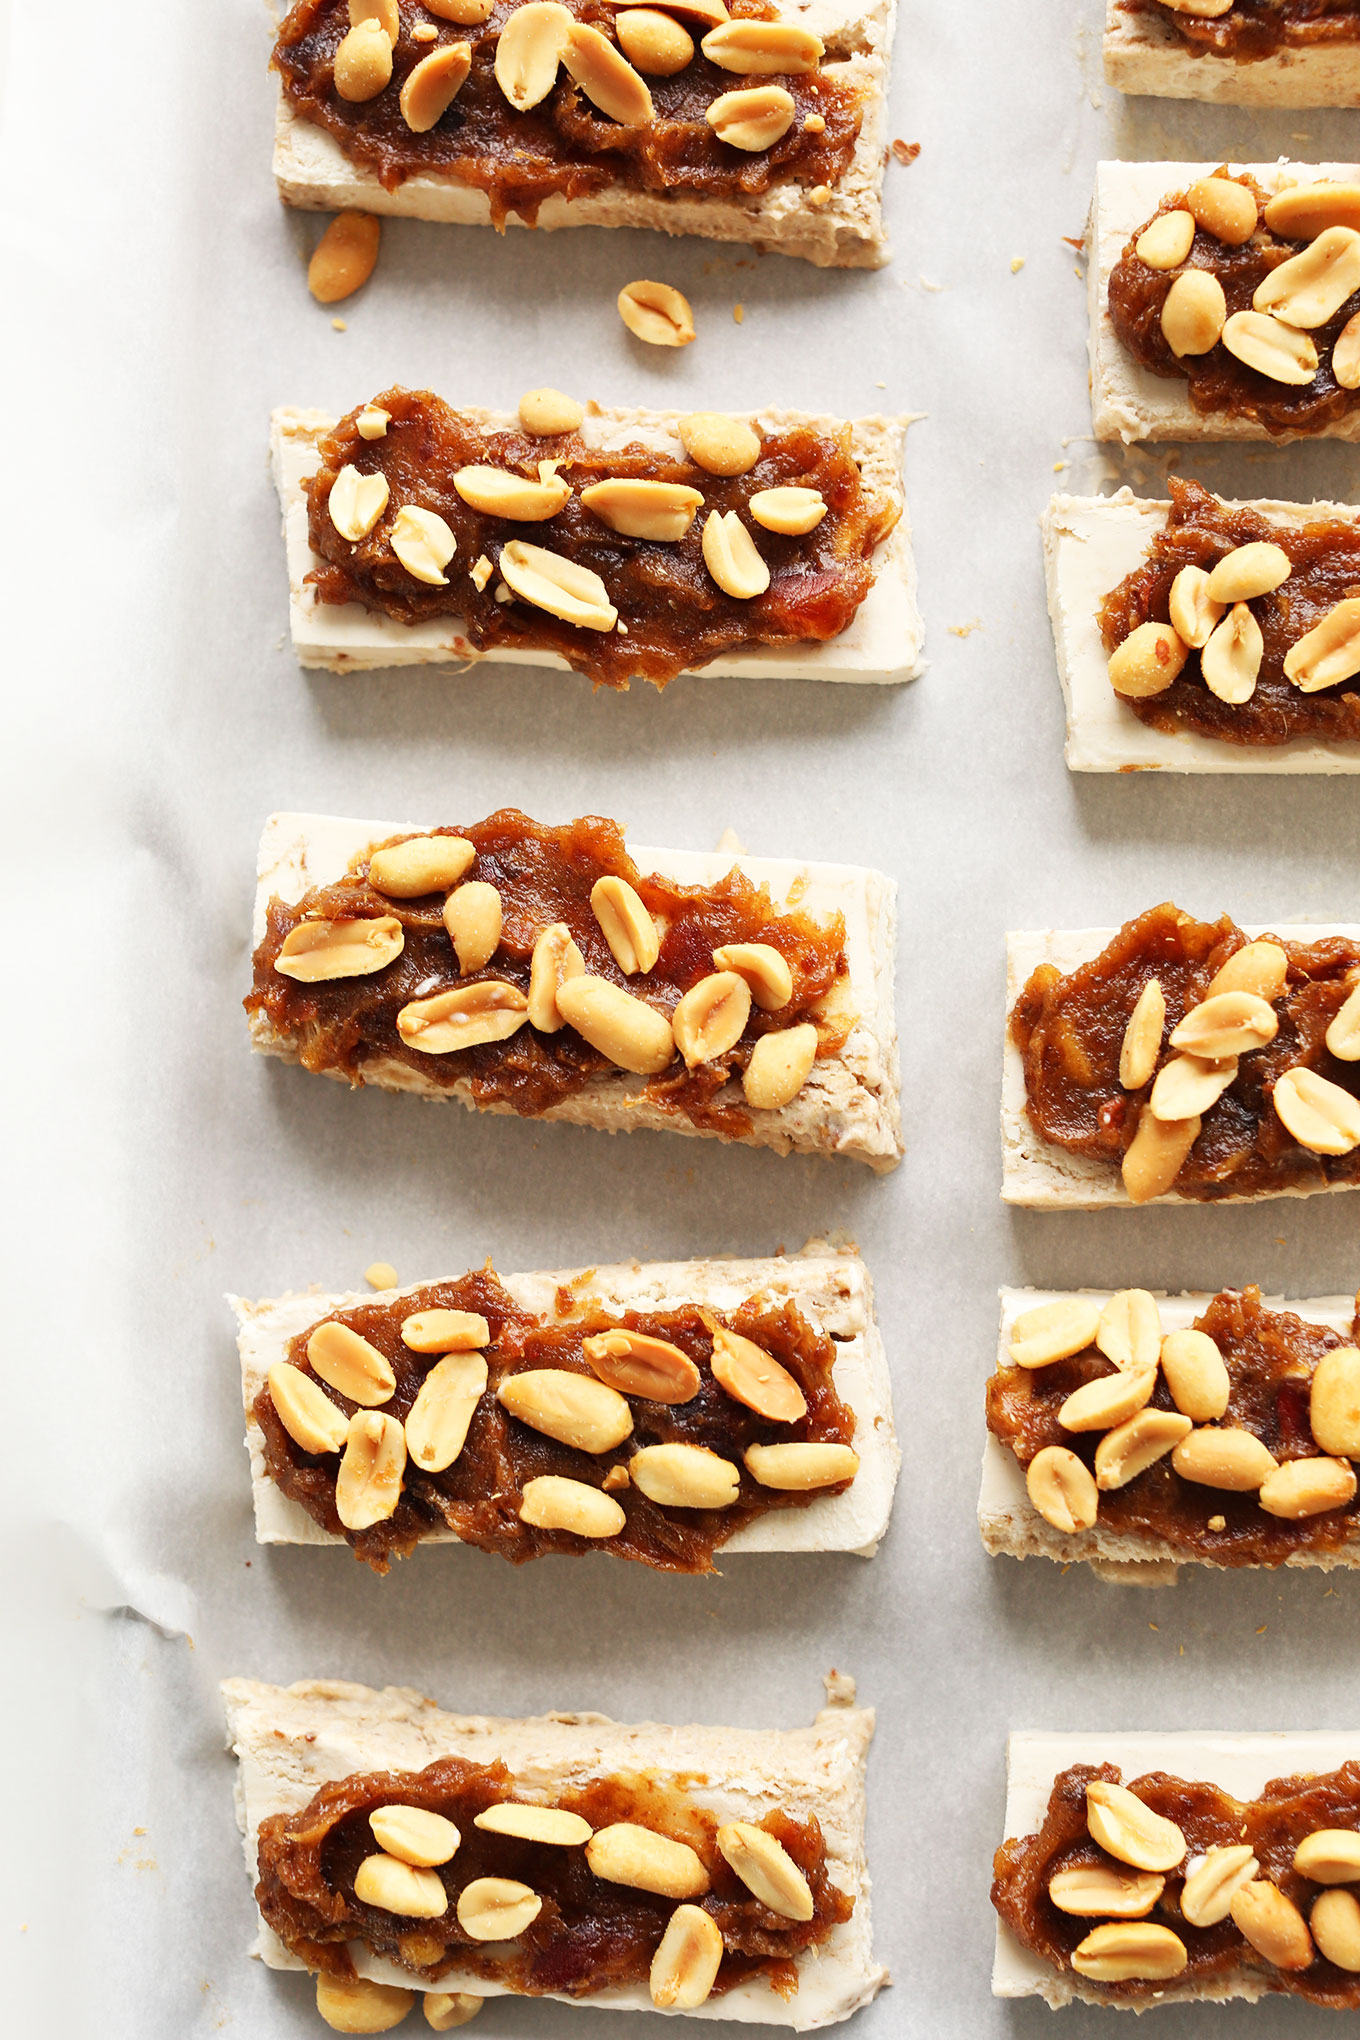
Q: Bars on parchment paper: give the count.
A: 11